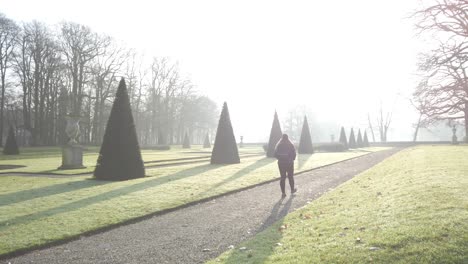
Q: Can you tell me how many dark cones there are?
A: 11